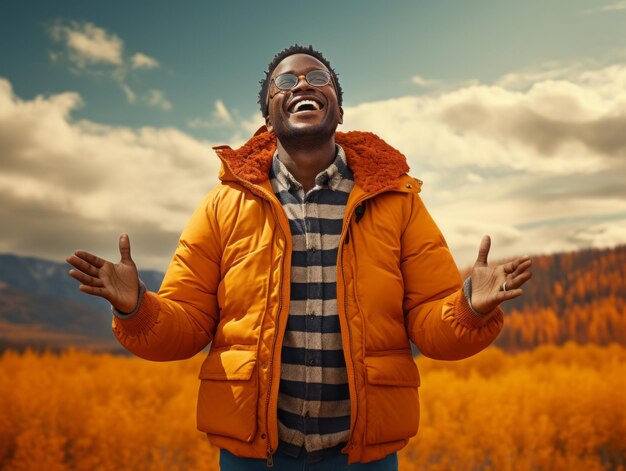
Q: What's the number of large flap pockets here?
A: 2